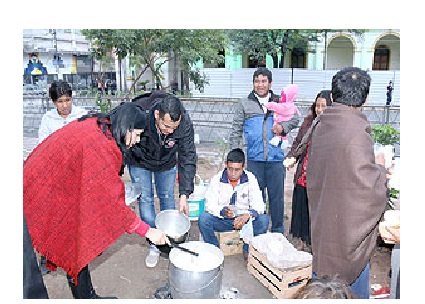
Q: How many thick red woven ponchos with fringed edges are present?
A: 1